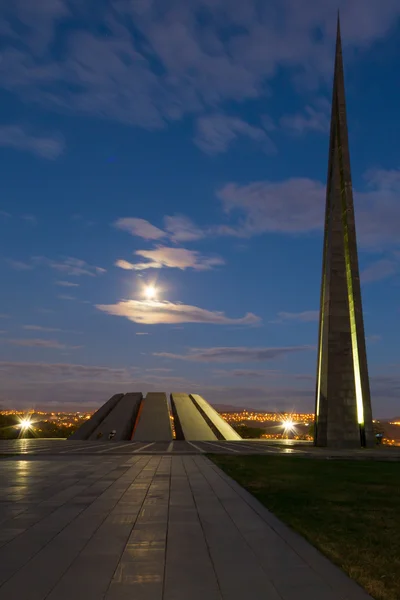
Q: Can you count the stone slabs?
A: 5